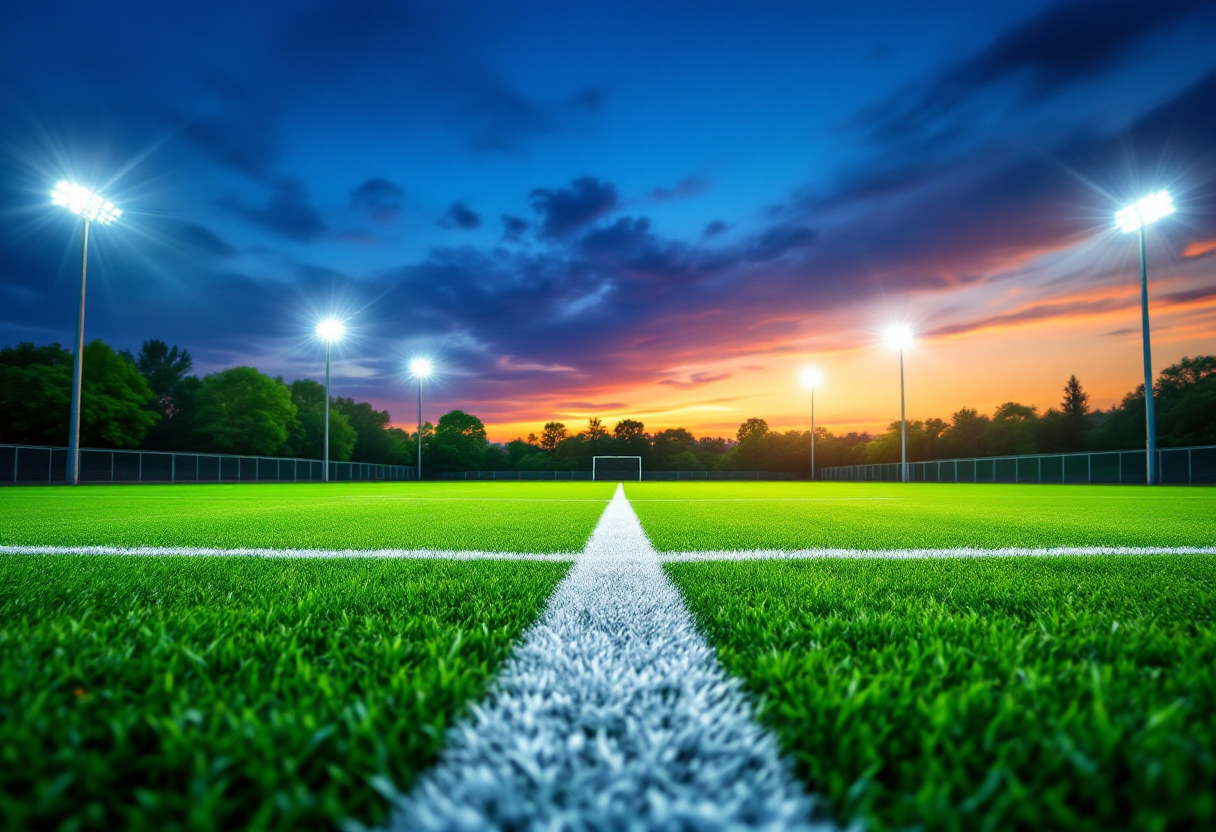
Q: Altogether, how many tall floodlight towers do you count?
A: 6